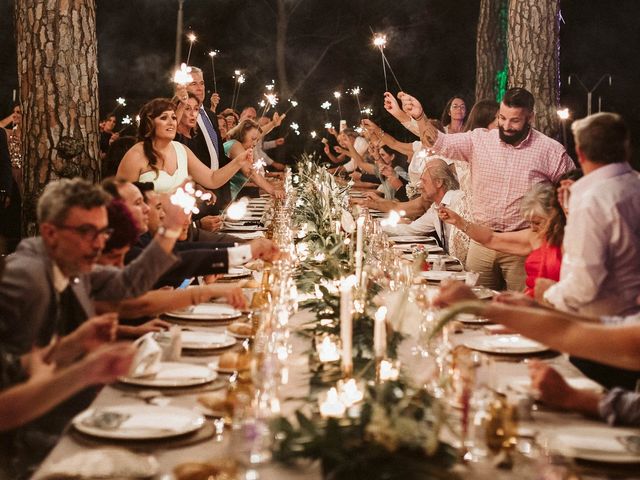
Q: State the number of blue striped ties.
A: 1